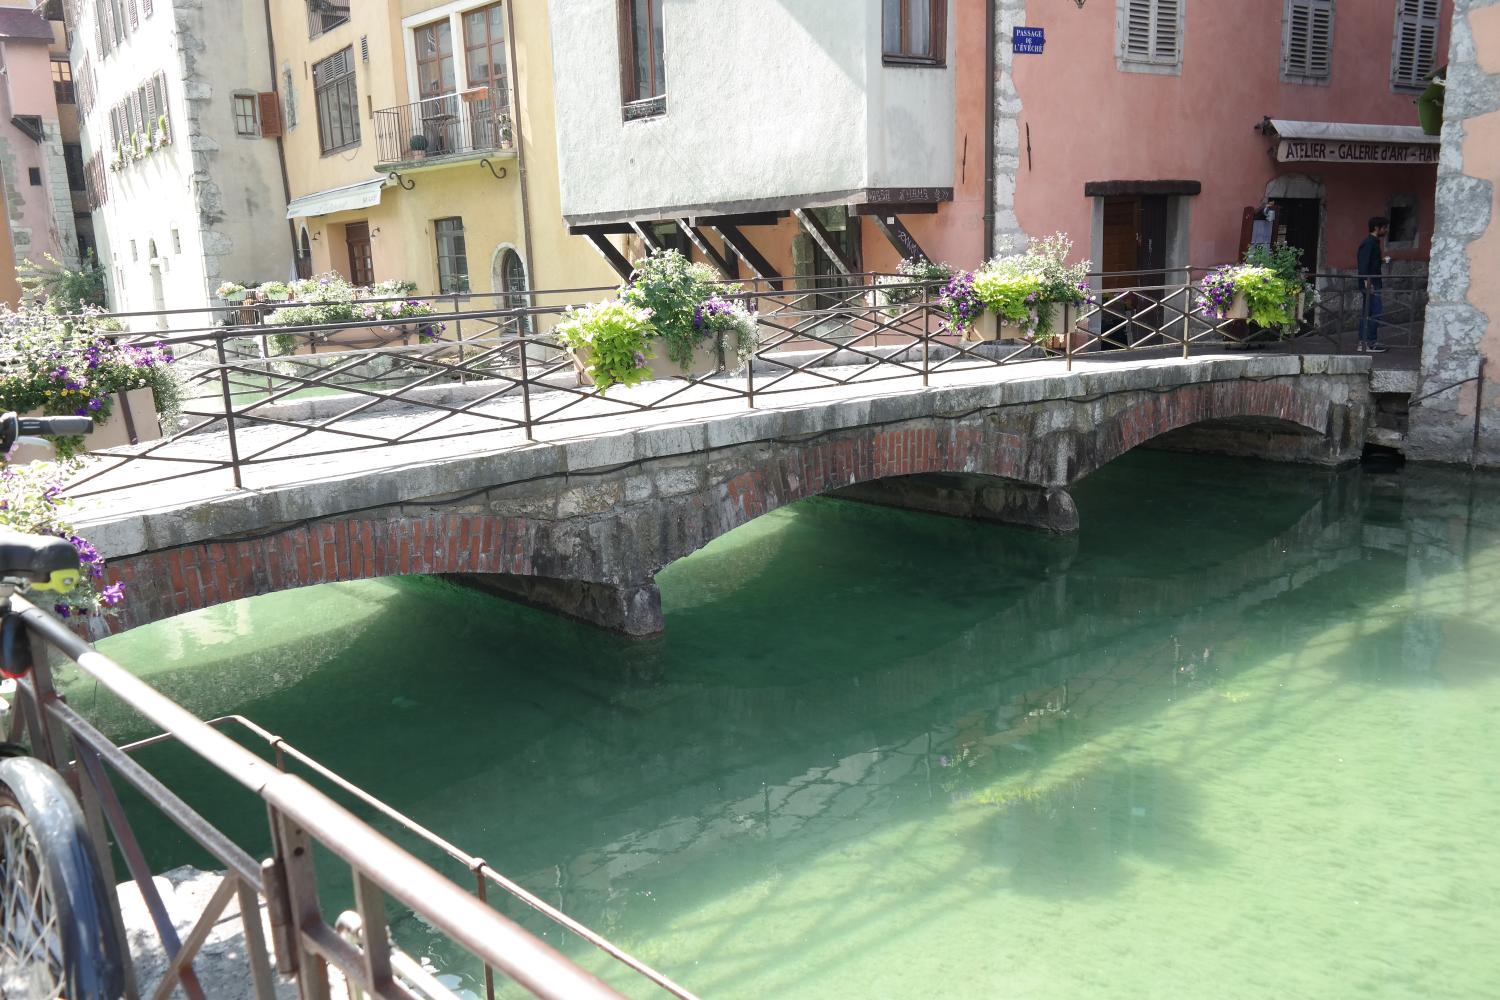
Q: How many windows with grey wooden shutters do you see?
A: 3